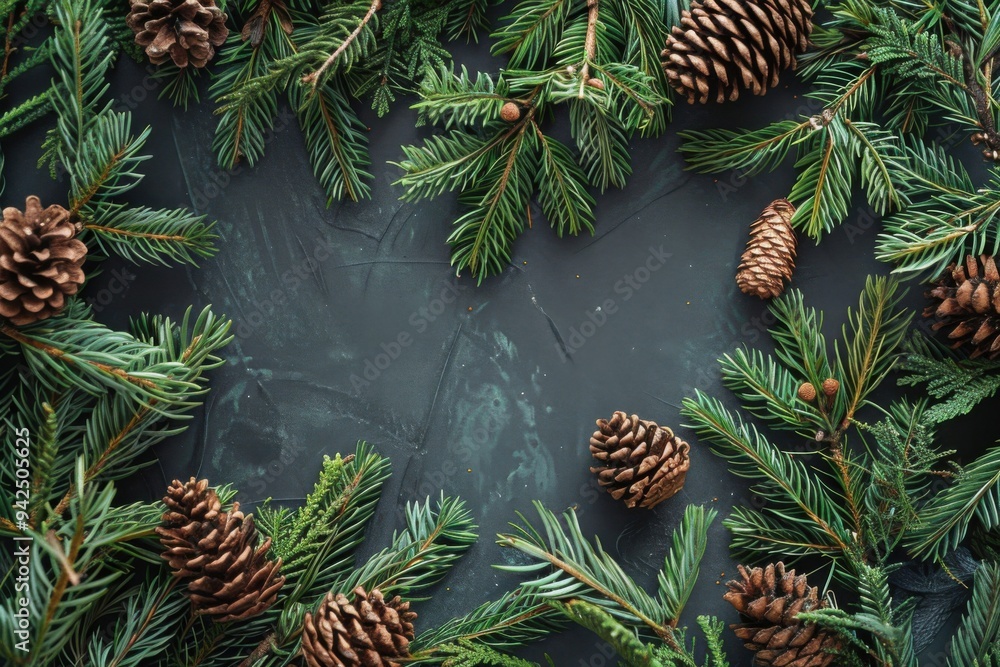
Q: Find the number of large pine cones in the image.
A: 9